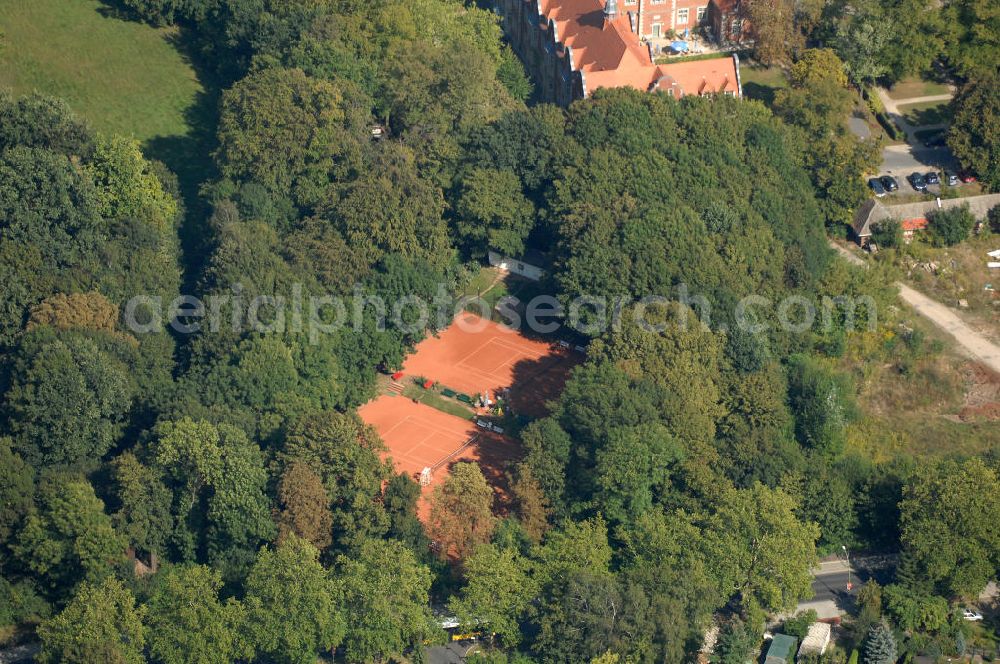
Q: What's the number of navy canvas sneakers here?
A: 0